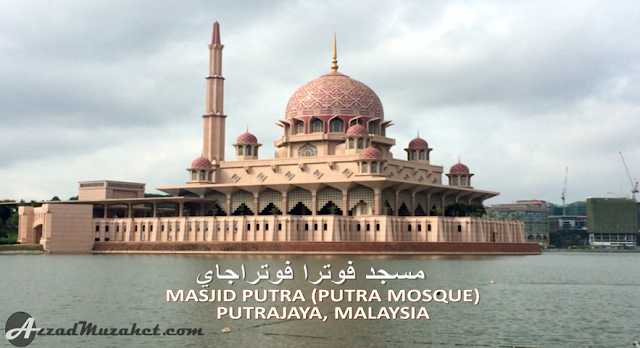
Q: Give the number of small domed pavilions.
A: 6